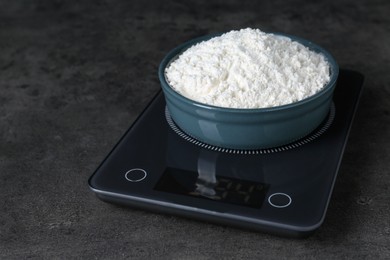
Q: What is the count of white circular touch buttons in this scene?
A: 2